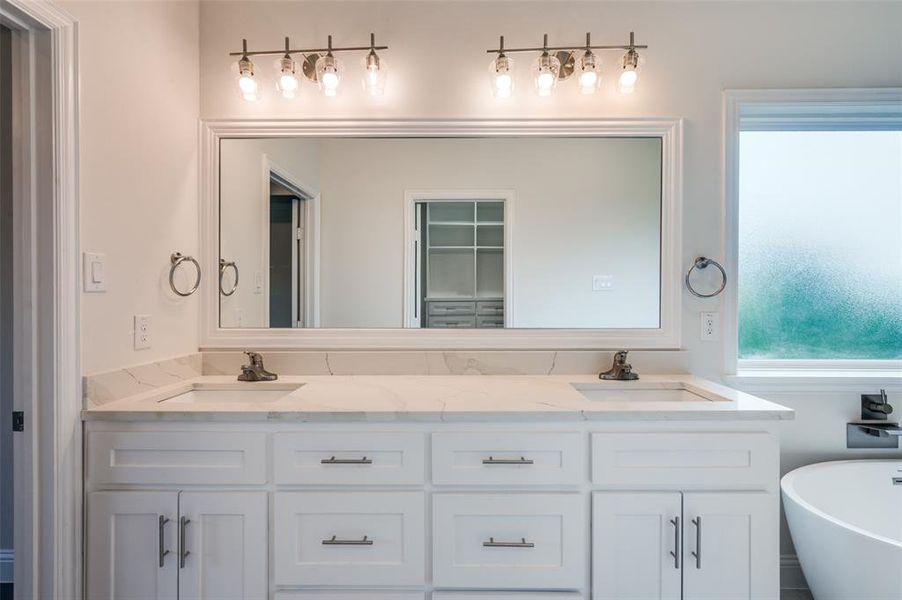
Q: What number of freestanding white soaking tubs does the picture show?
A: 1